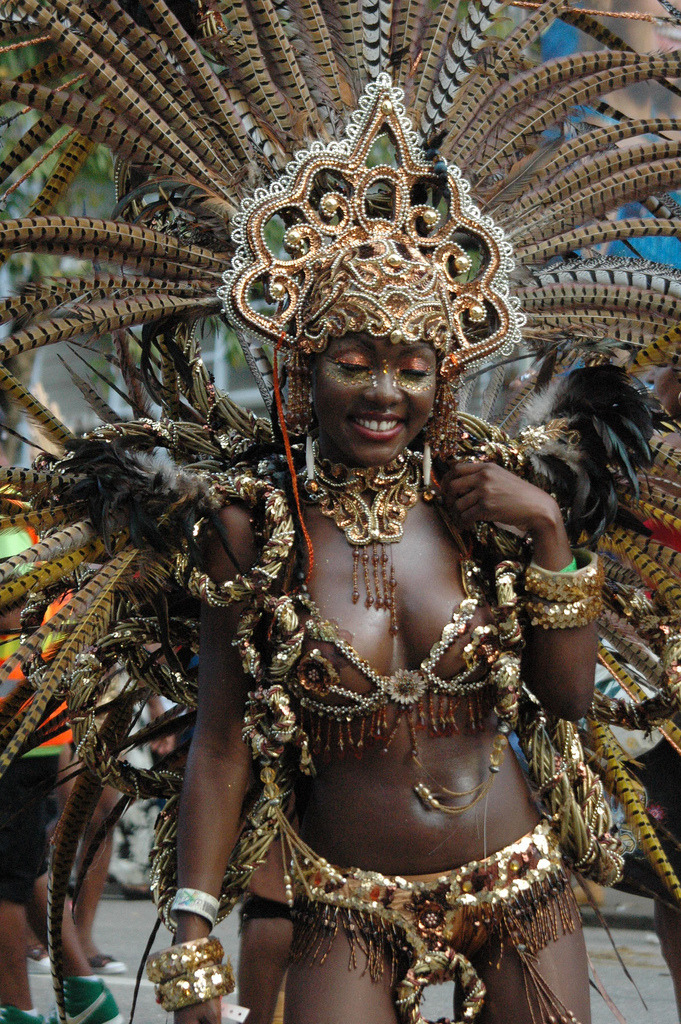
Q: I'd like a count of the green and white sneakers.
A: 2